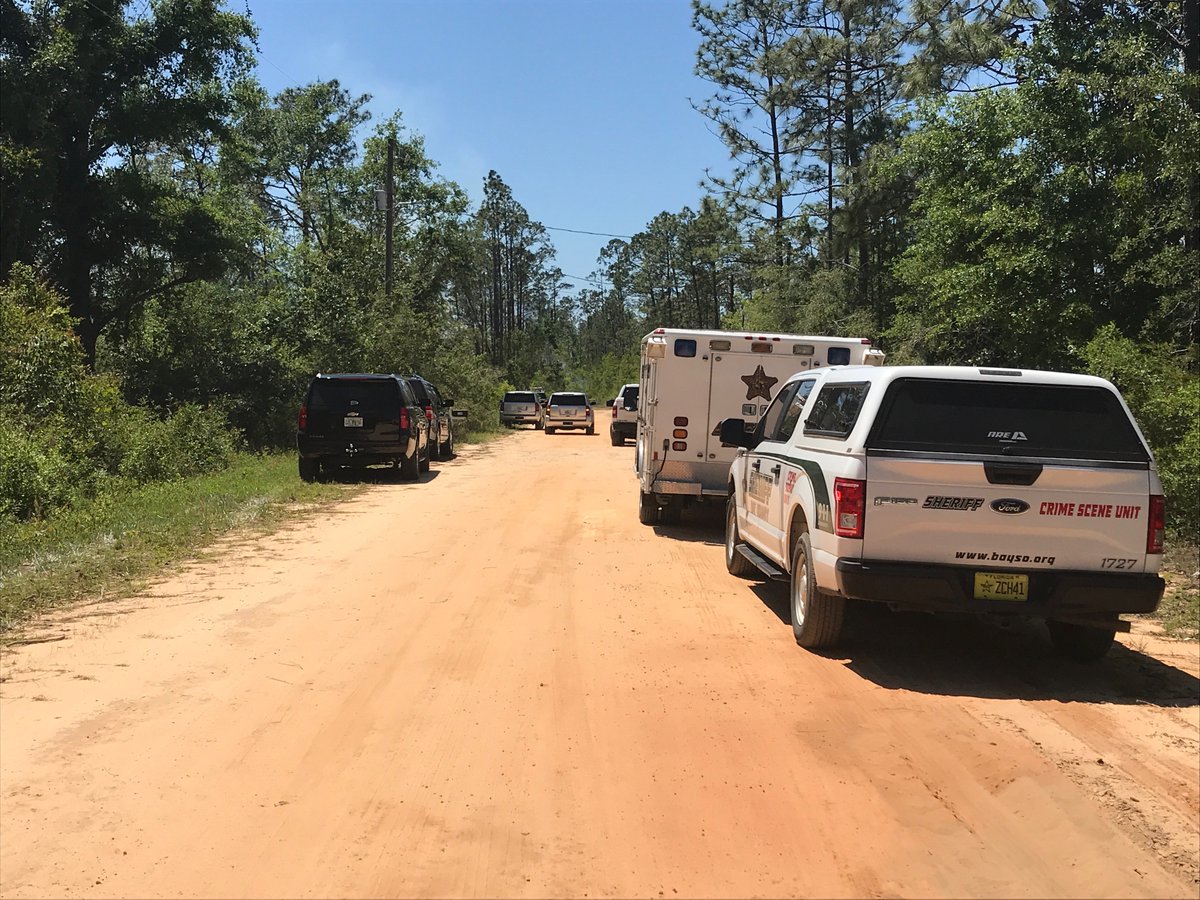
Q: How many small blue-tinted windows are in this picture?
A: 2